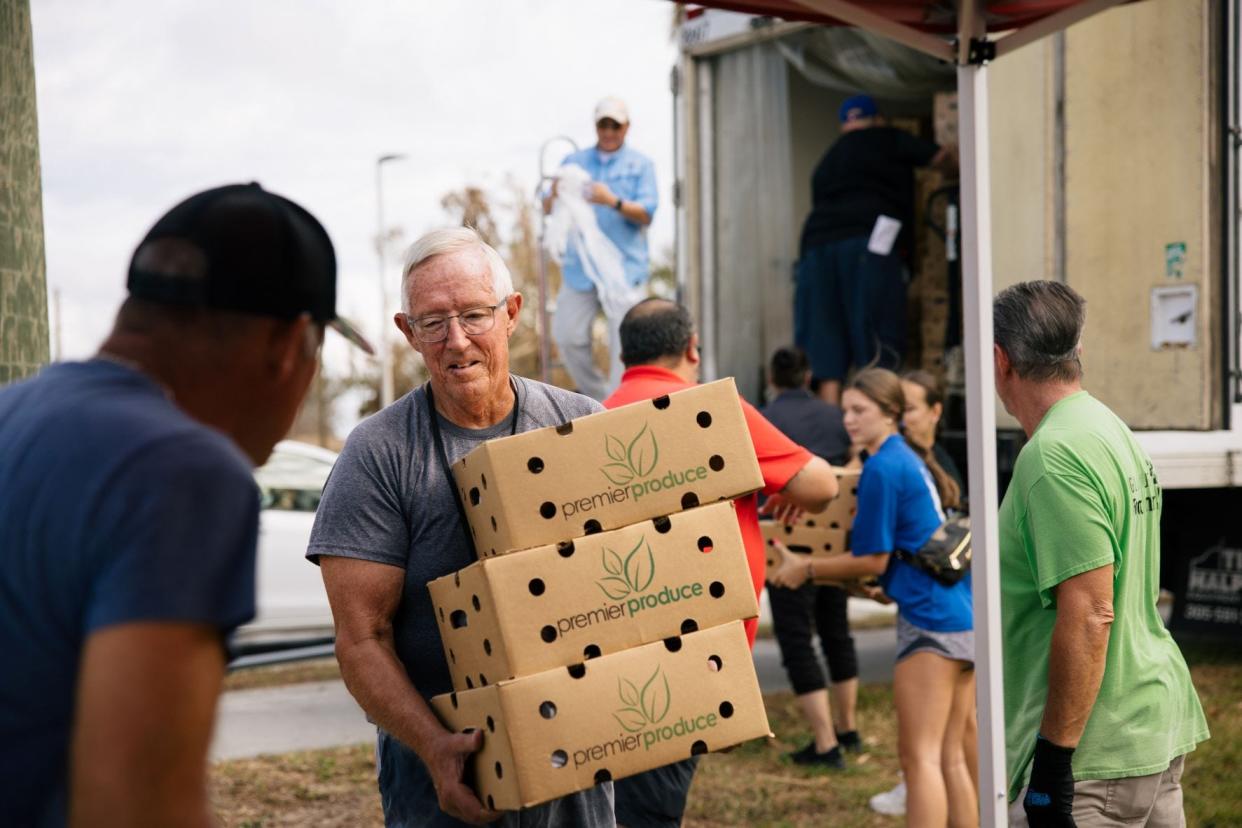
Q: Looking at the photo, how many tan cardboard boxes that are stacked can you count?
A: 3